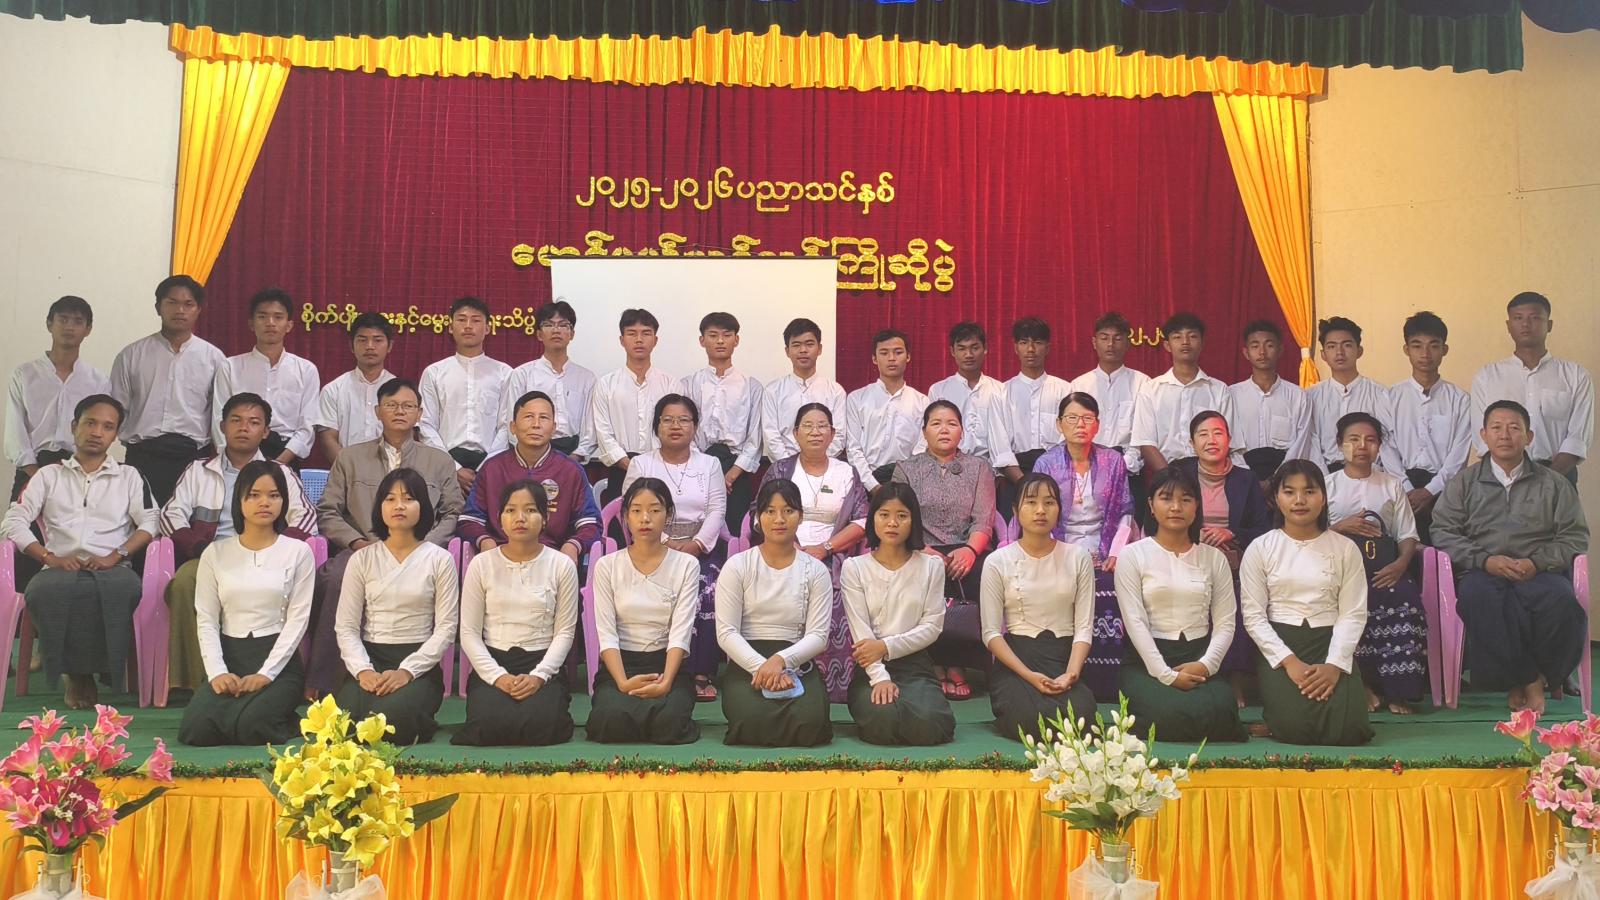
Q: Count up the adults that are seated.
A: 11